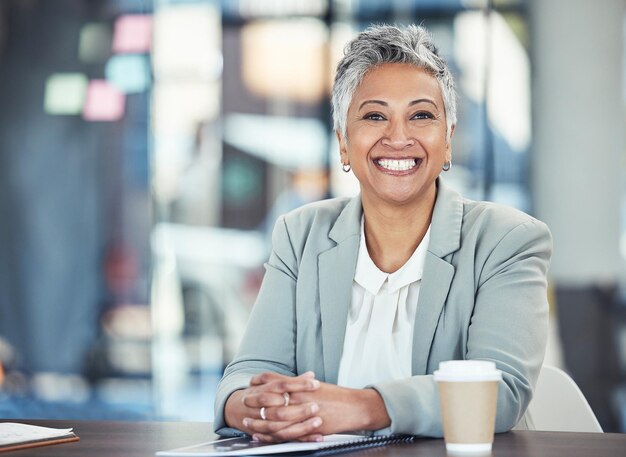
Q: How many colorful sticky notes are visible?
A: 5